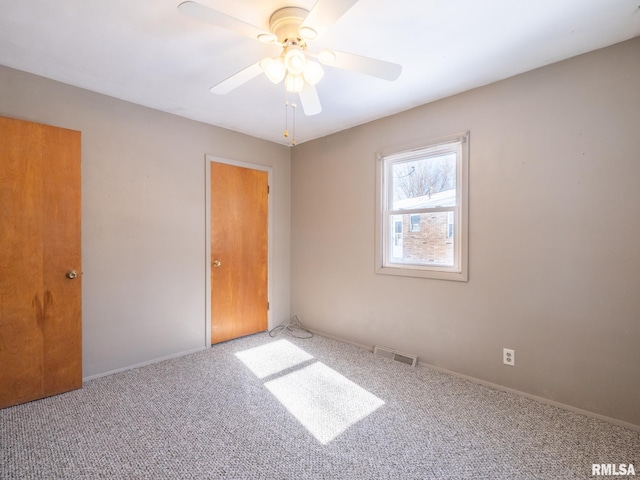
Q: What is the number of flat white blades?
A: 5